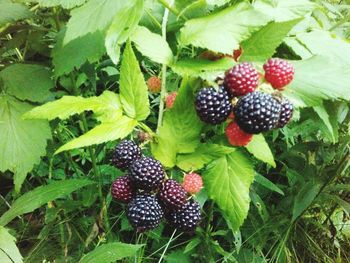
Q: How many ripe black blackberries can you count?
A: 7